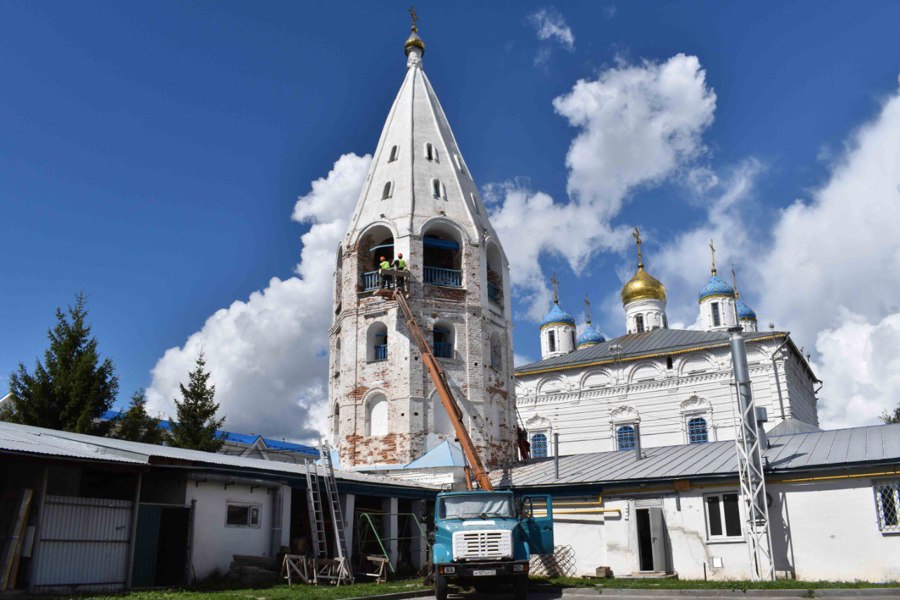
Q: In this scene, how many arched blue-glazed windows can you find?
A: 3